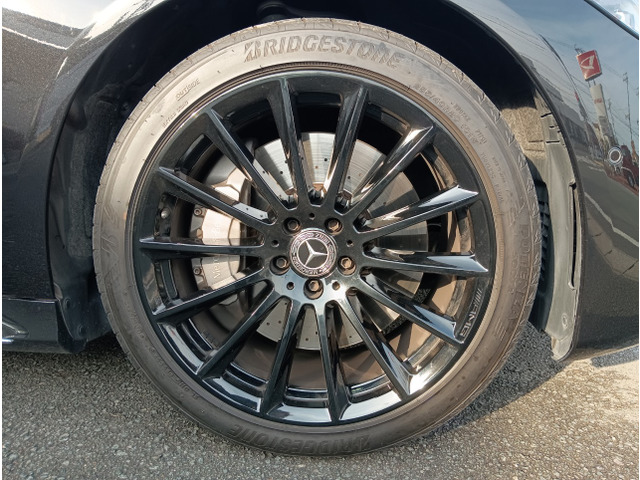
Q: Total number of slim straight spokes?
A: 14